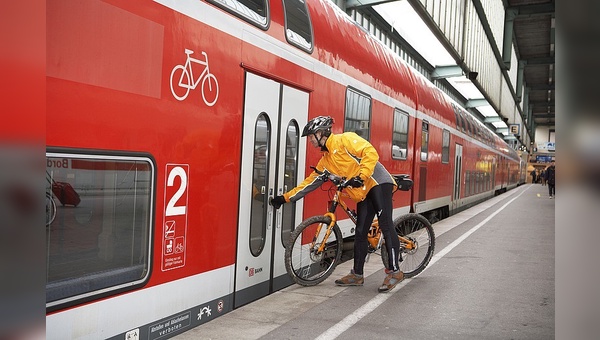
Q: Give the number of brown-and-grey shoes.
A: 2